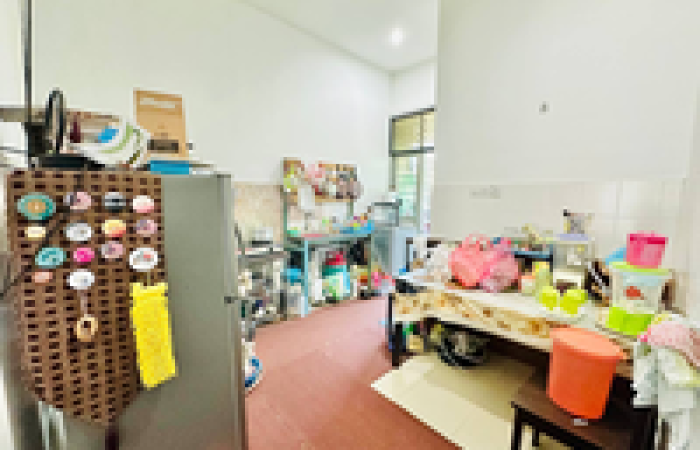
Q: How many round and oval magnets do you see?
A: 14